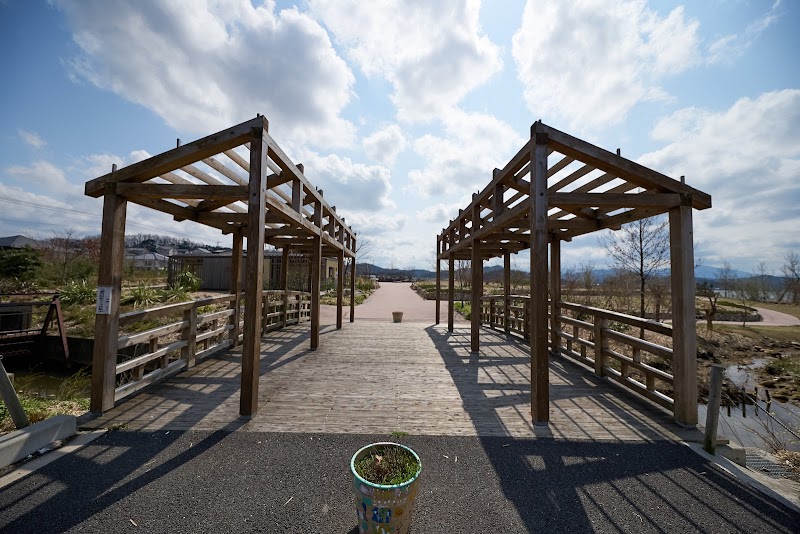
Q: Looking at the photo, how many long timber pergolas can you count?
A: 2